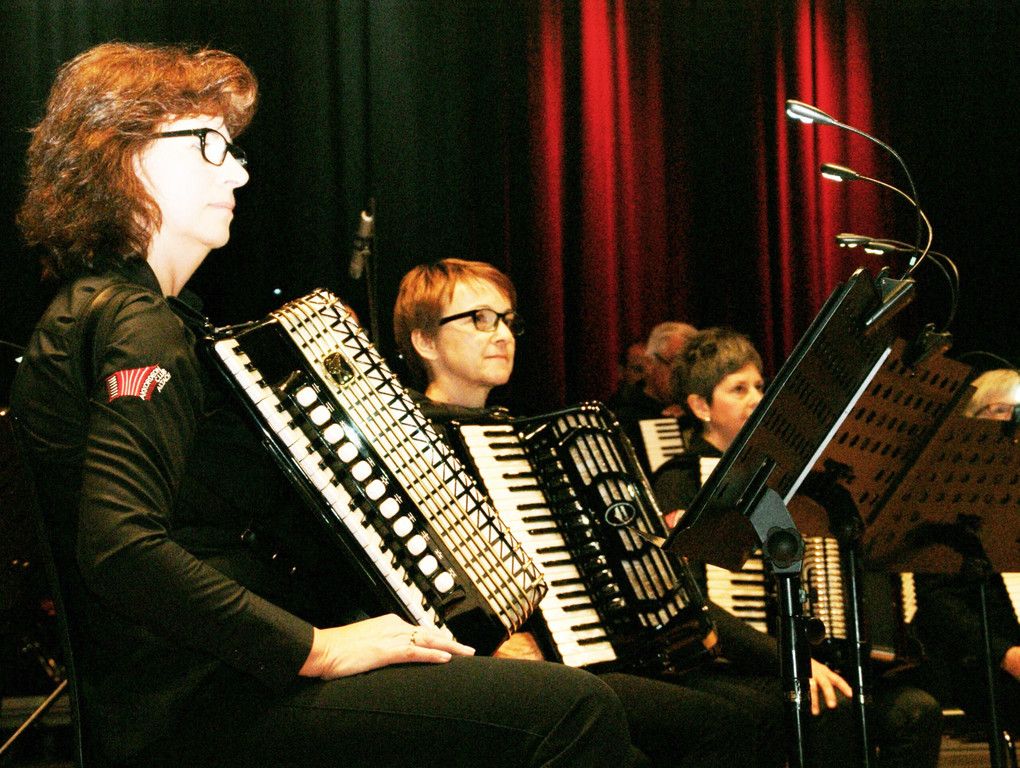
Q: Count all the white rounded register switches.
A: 11